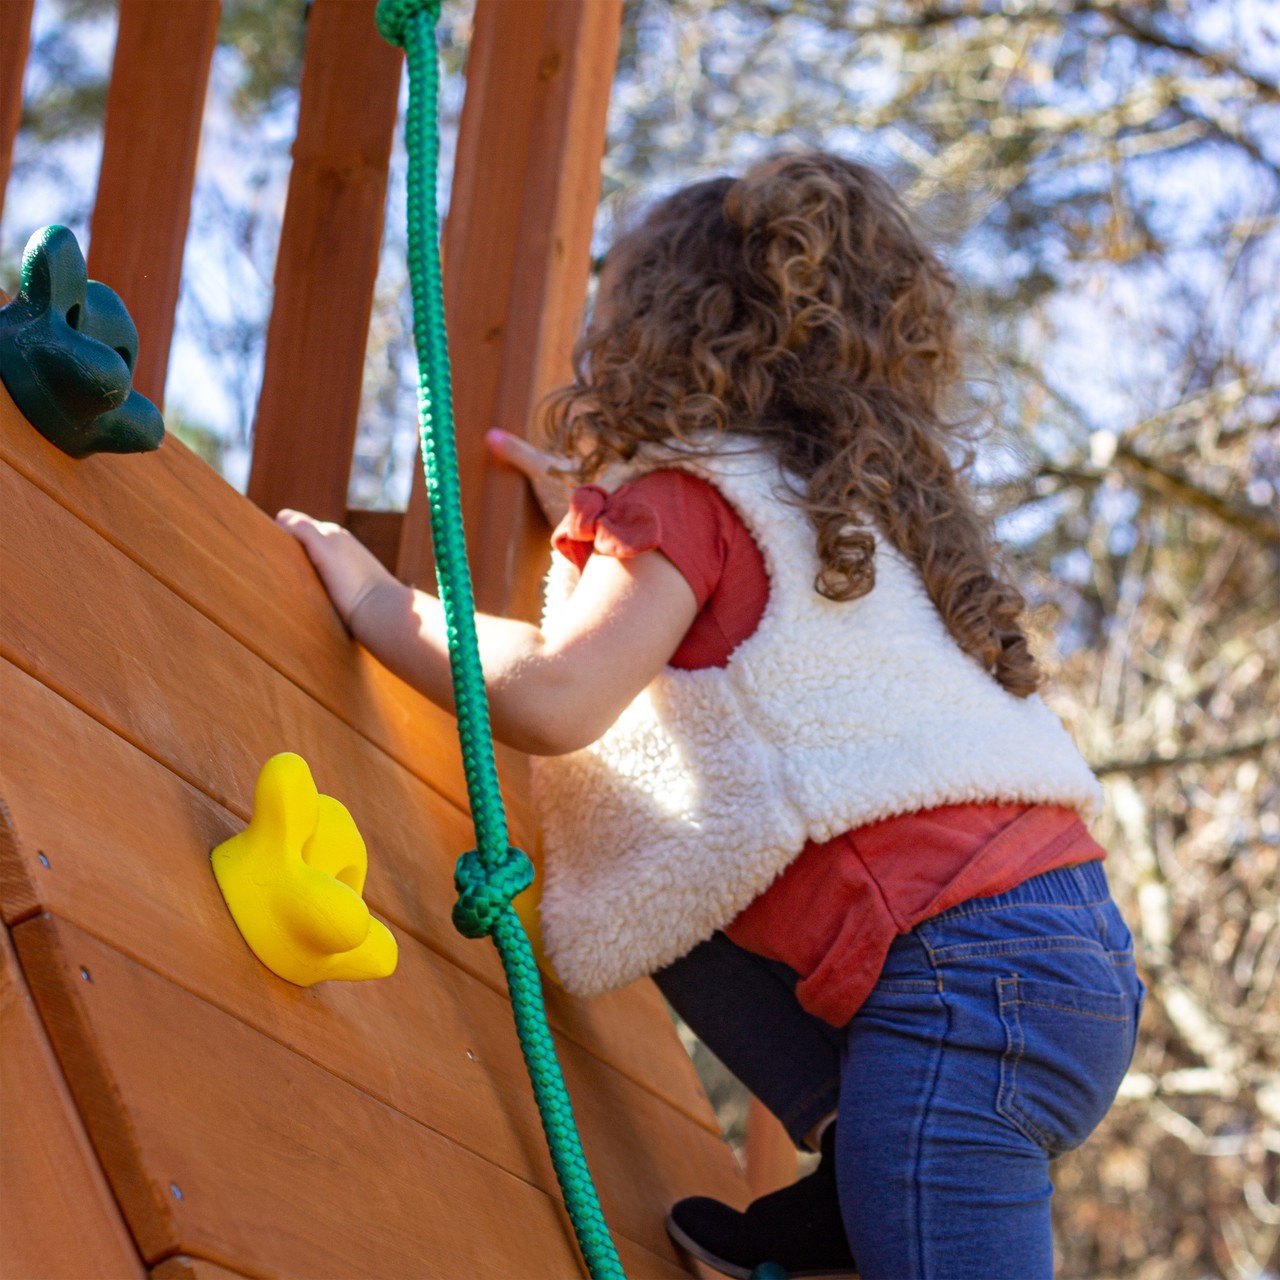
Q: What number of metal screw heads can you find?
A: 4